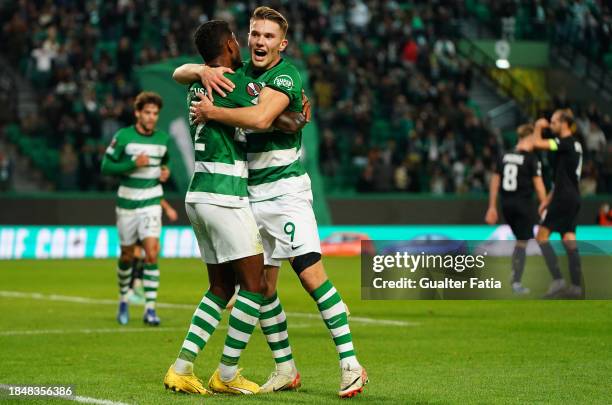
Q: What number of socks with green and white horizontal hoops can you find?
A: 6